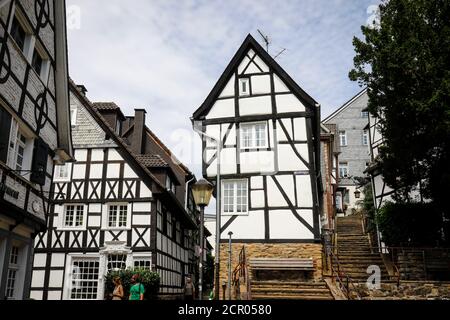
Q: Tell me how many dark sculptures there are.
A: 0